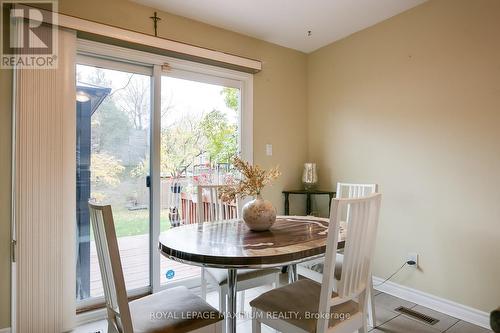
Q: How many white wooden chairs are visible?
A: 4